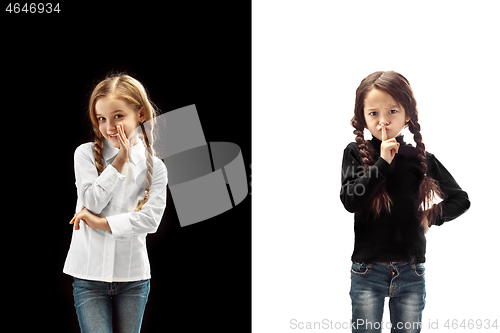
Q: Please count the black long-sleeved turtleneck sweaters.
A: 1